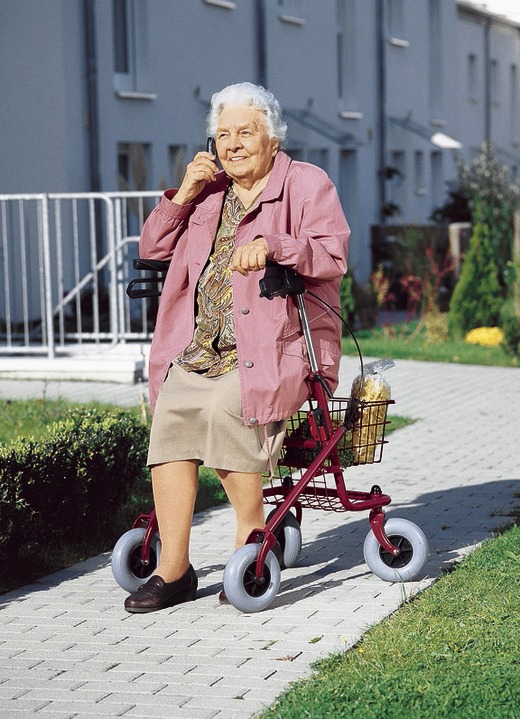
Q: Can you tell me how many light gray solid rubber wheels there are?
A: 4